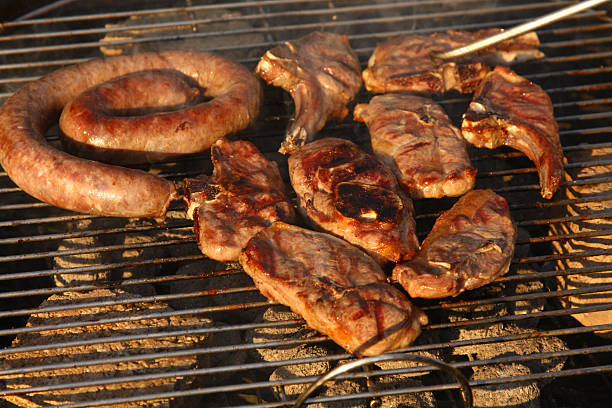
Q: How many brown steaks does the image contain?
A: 8